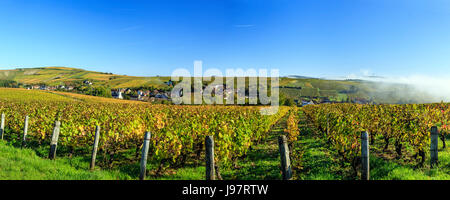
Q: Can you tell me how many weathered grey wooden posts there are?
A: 9